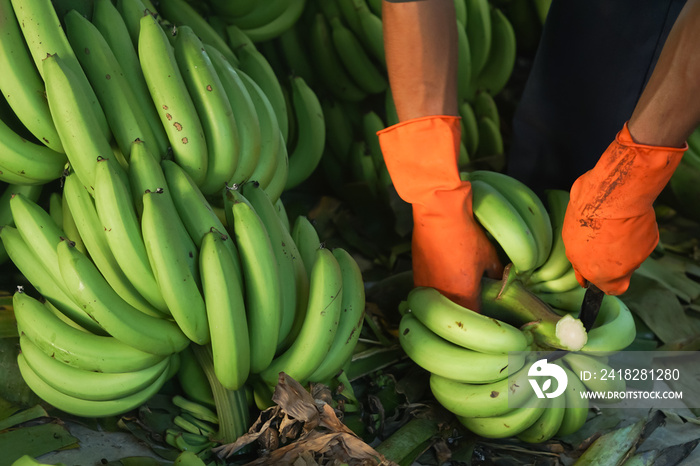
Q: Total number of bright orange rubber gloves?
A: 2